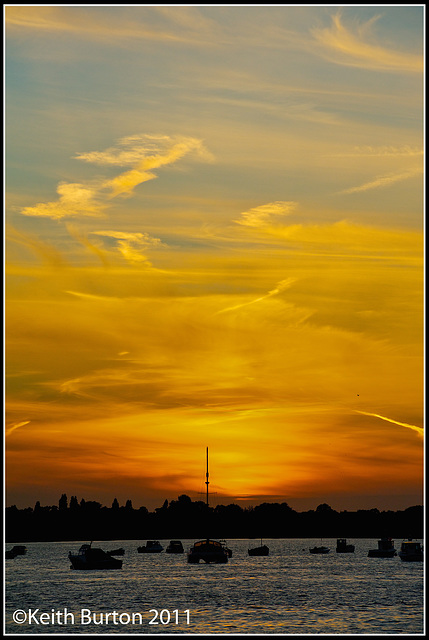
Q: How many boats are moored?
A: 11